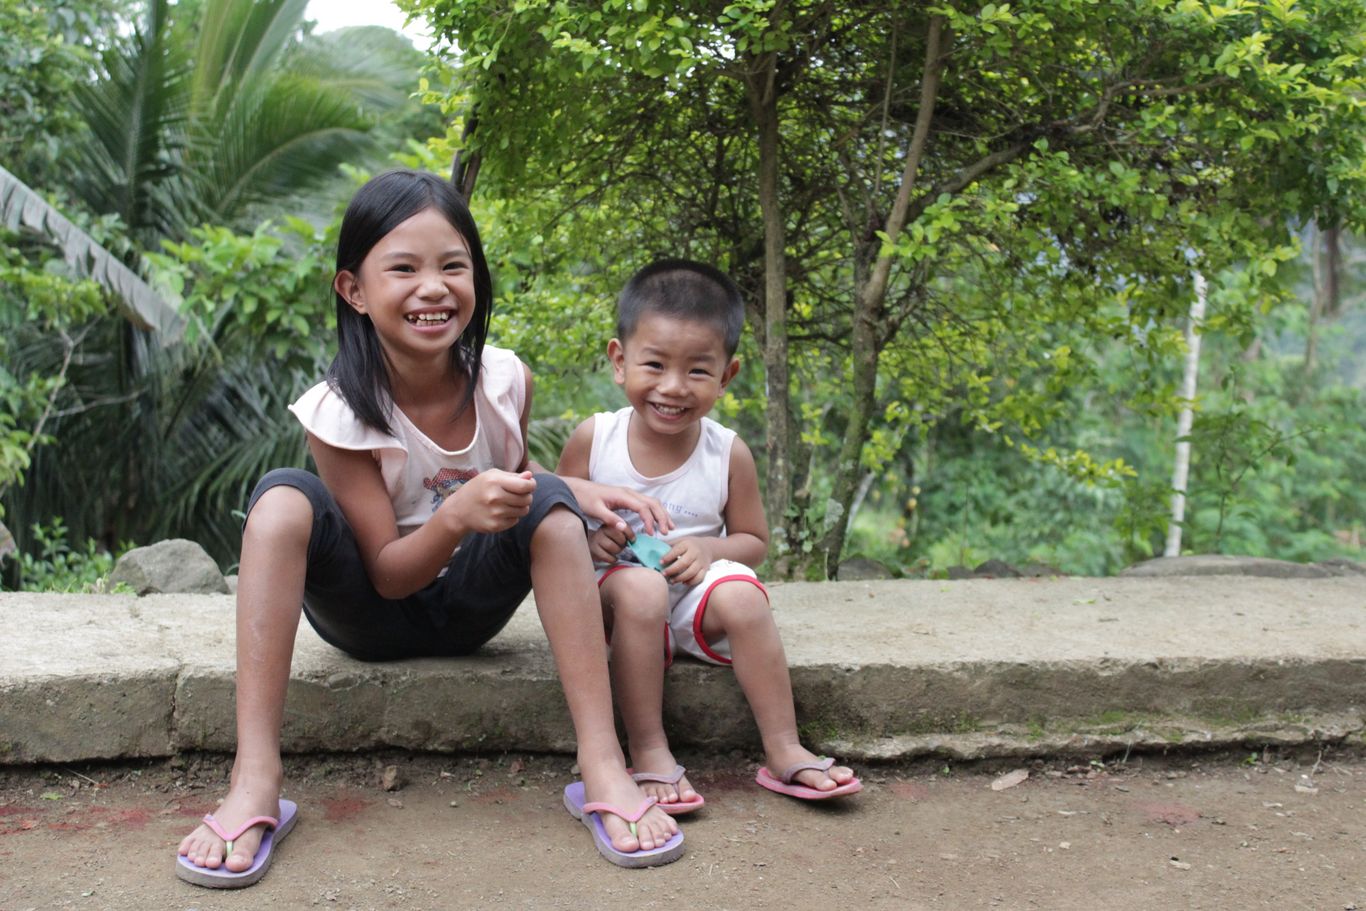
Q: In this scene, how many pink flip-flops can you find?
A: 2